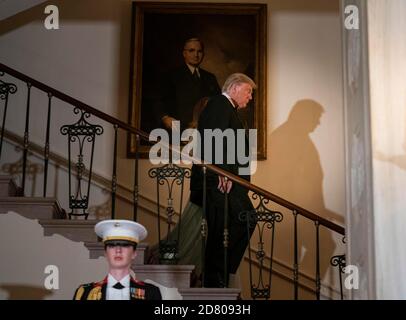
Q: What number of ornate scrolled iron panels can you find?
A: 5